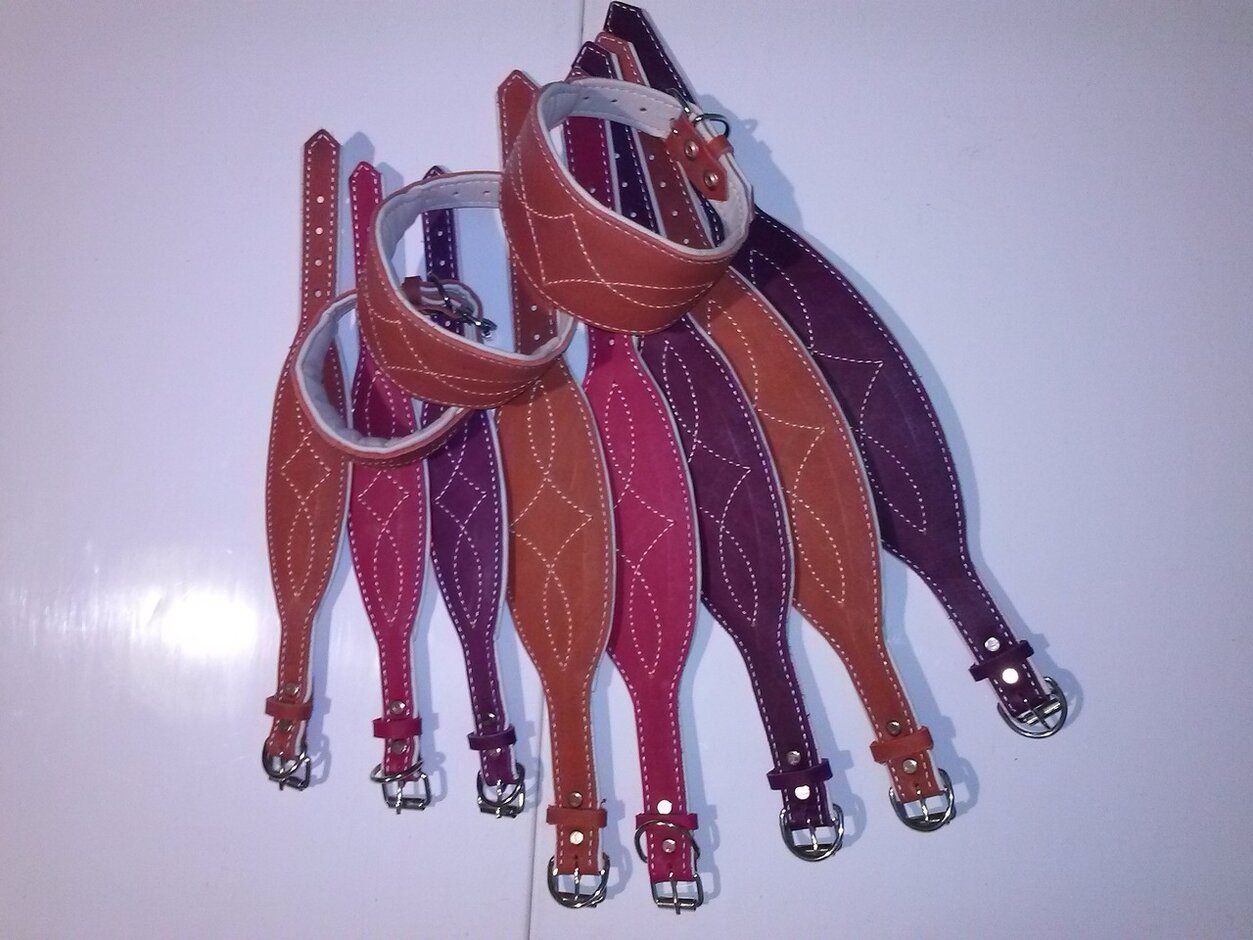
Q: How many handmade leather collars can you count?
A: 11